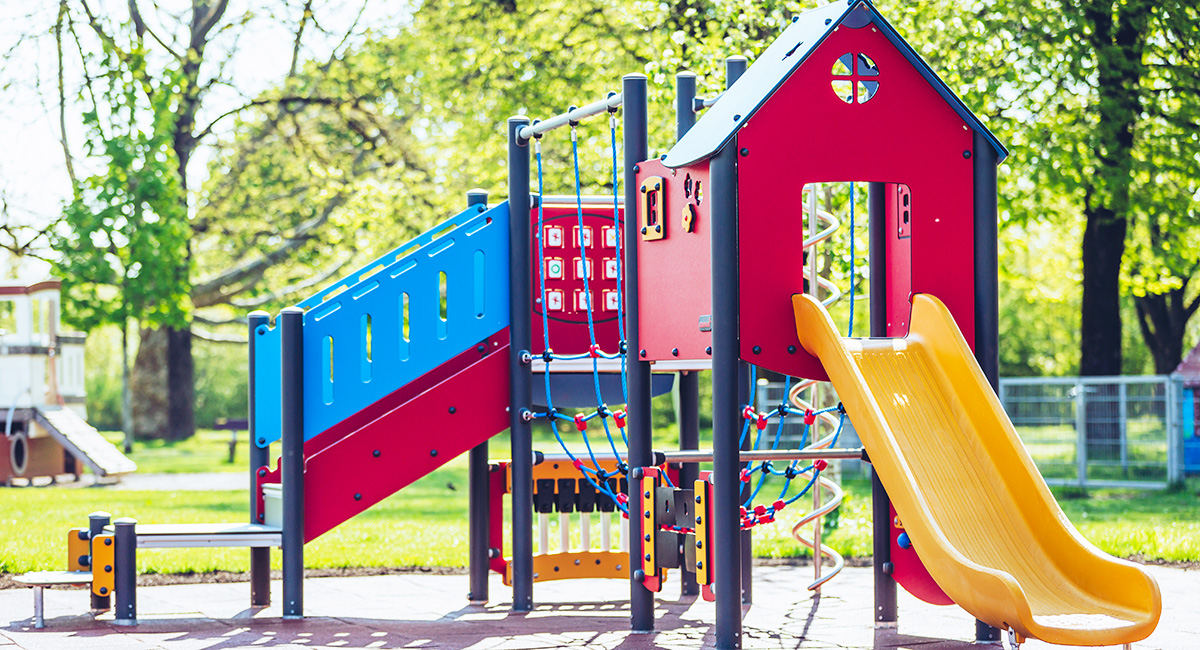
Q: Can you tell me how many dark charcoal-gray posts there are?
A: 12